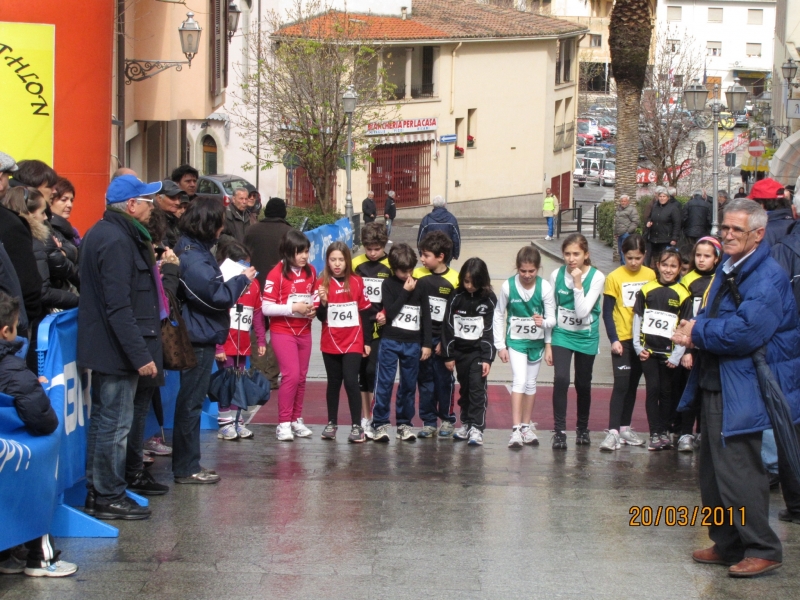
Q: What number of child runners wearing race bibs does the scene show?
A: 12